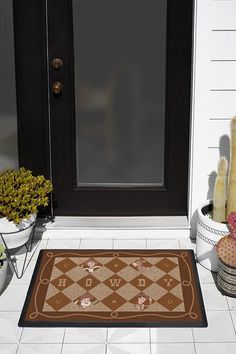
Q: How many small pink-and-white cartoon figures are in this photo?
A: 4